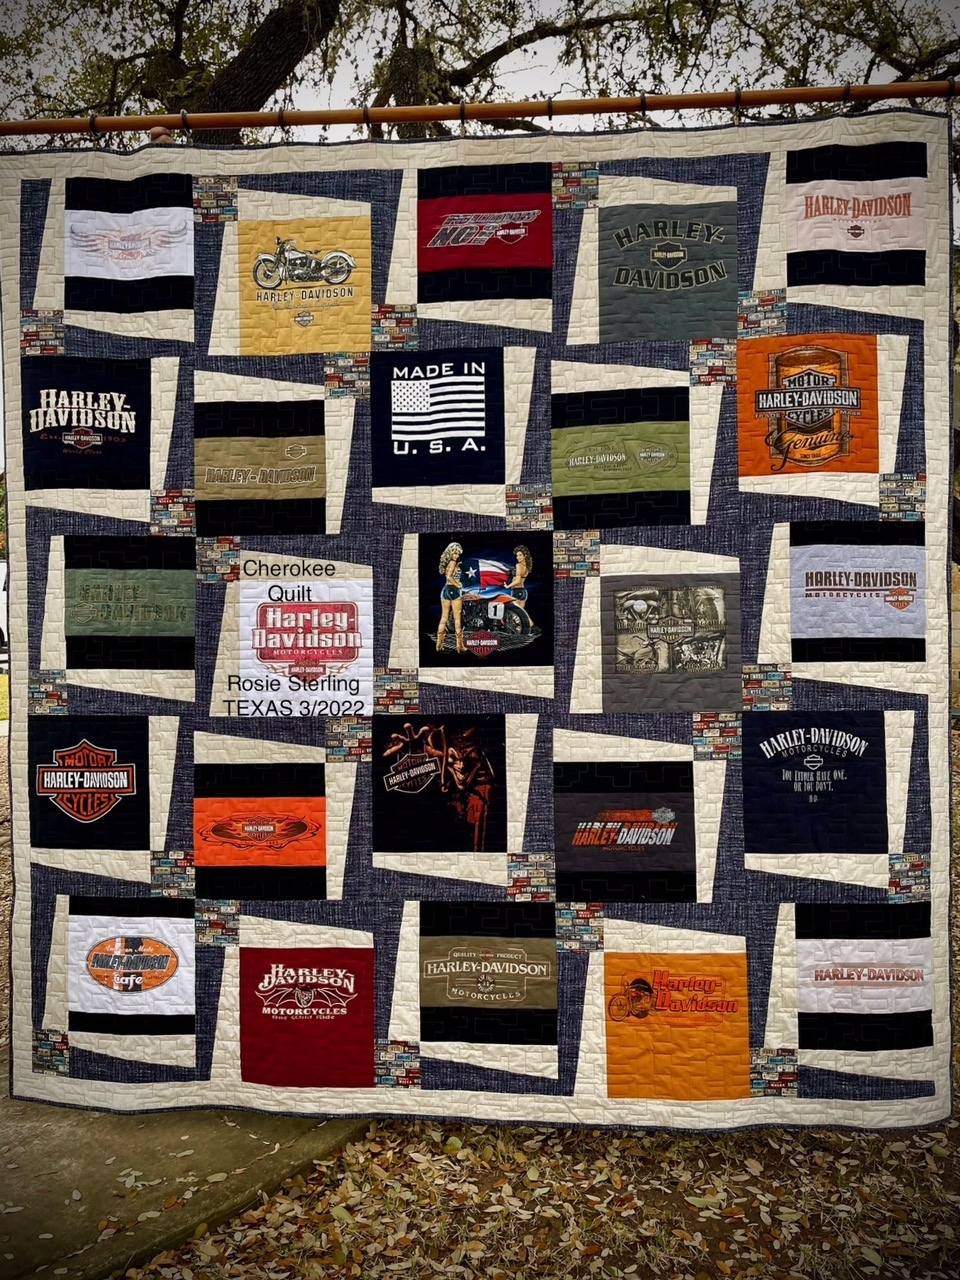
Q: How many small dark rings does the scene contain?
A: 10